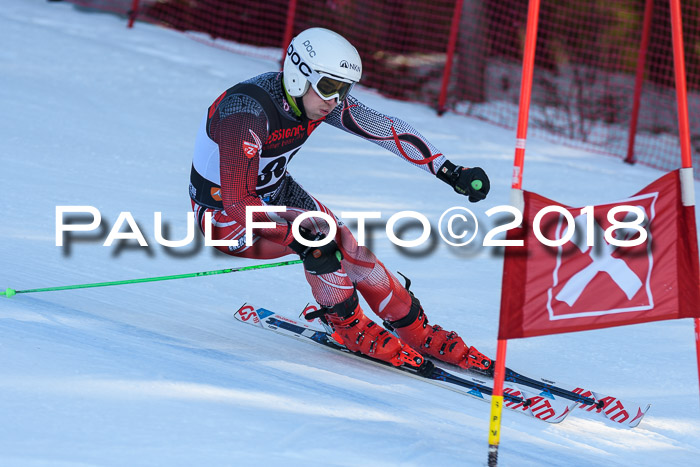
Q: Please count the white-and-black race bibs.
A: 1